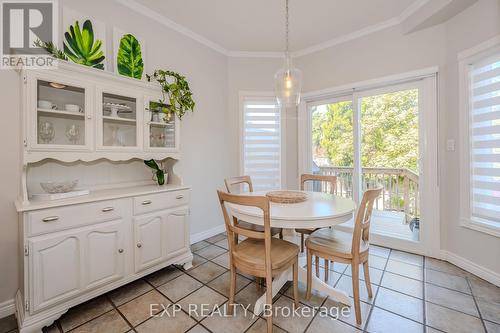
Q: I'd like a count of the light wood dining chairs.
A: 4